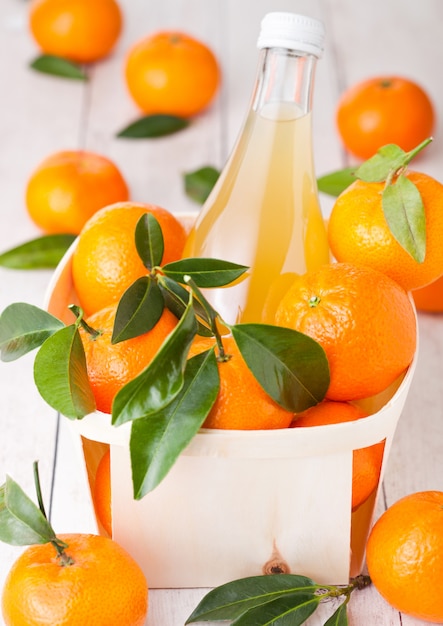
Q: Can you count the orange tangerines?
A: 14